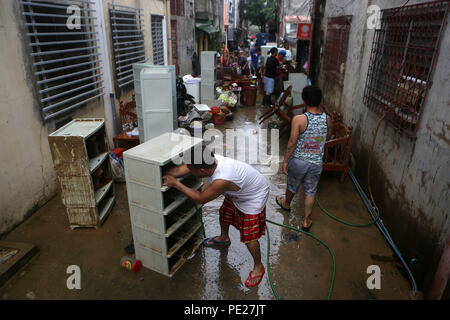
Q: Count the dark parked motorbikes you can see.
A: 1